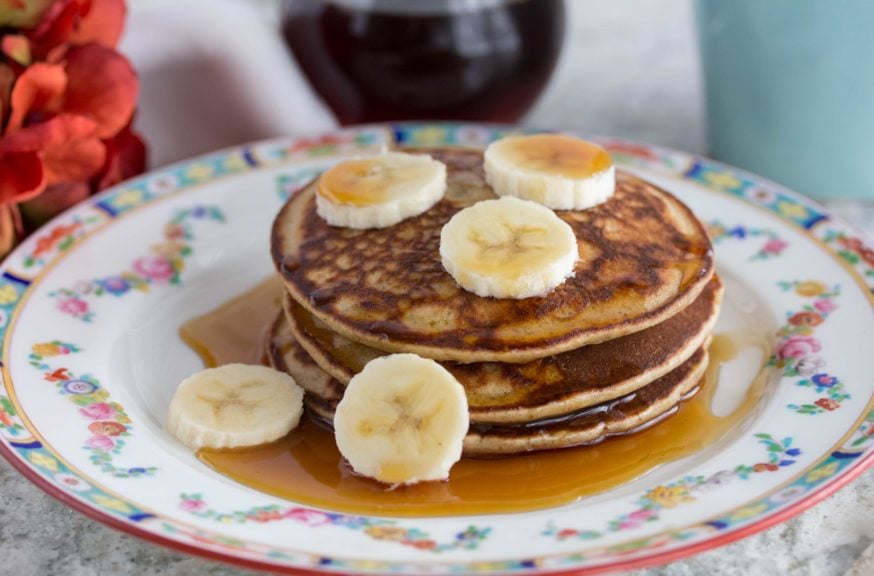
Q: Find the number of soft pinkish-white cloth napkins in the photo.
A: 1